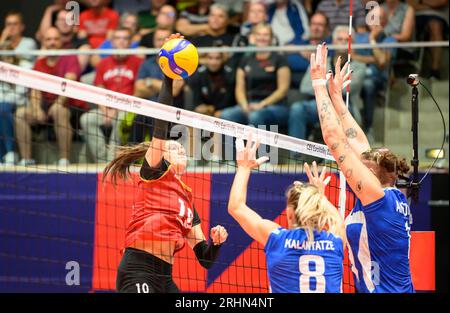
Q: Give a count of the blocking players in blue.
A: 2